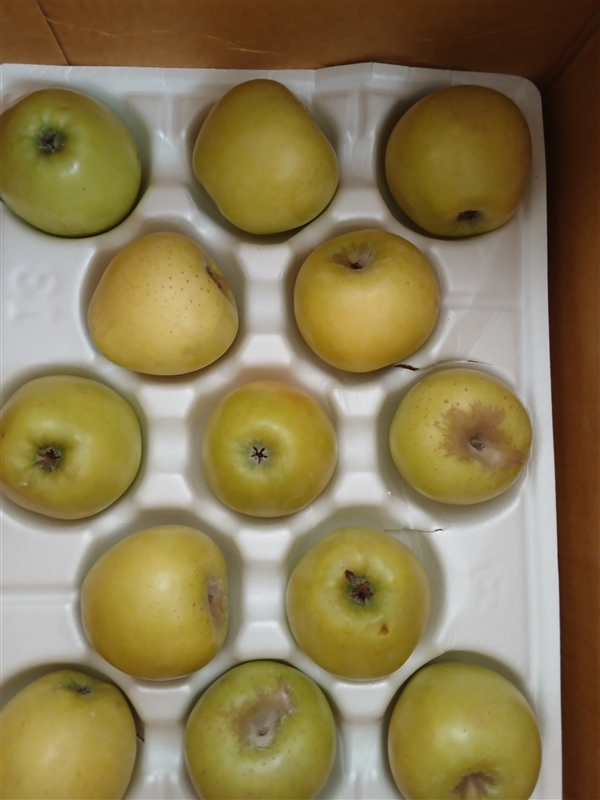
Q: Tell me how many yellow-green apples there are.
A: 13